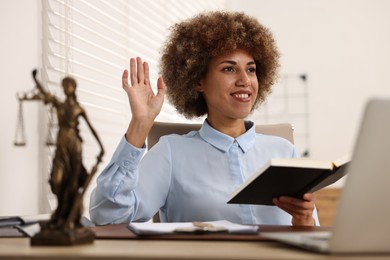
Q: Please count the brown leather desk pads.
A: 1